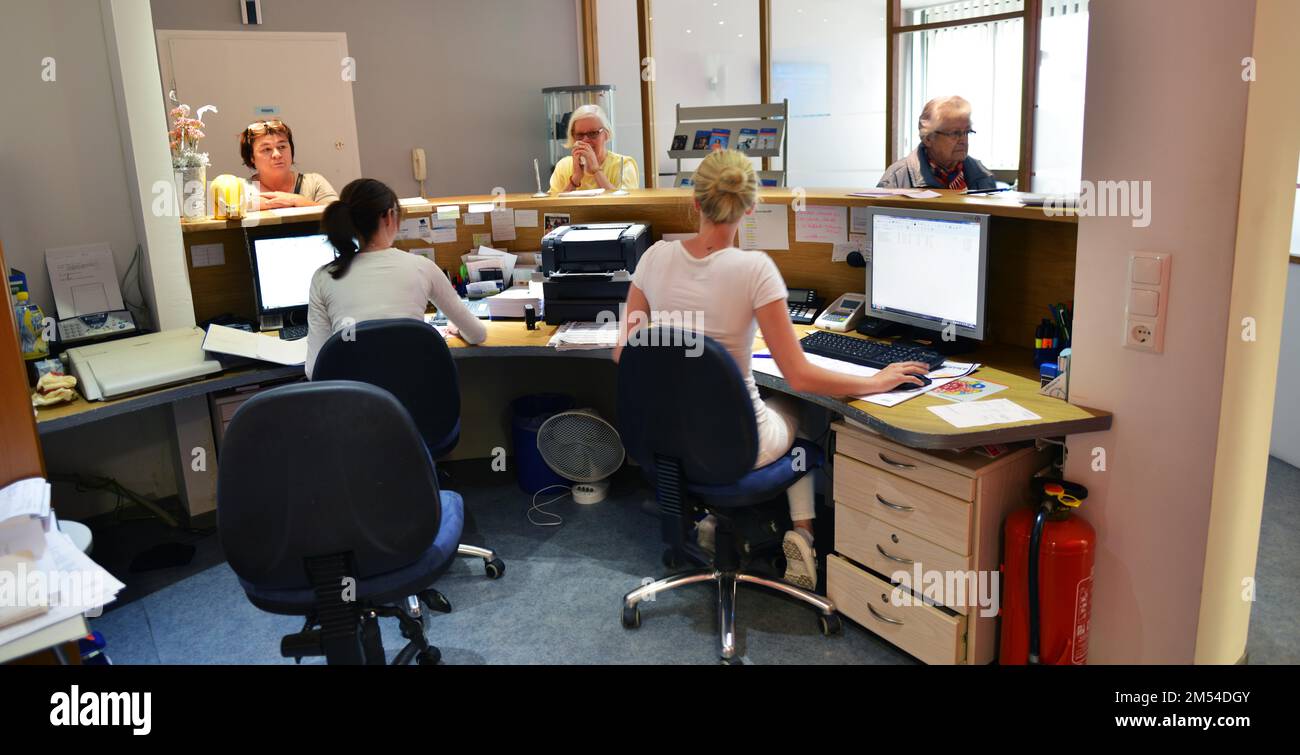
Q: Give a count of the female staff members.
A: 2